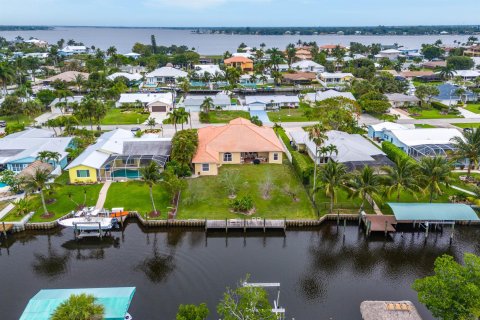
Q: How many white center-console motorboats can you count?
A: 1